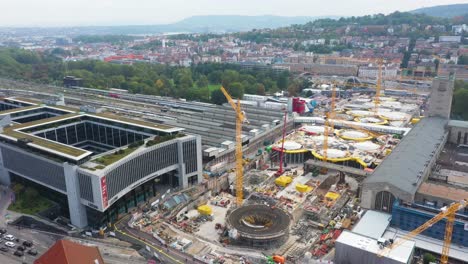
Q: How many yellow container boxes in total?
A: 4